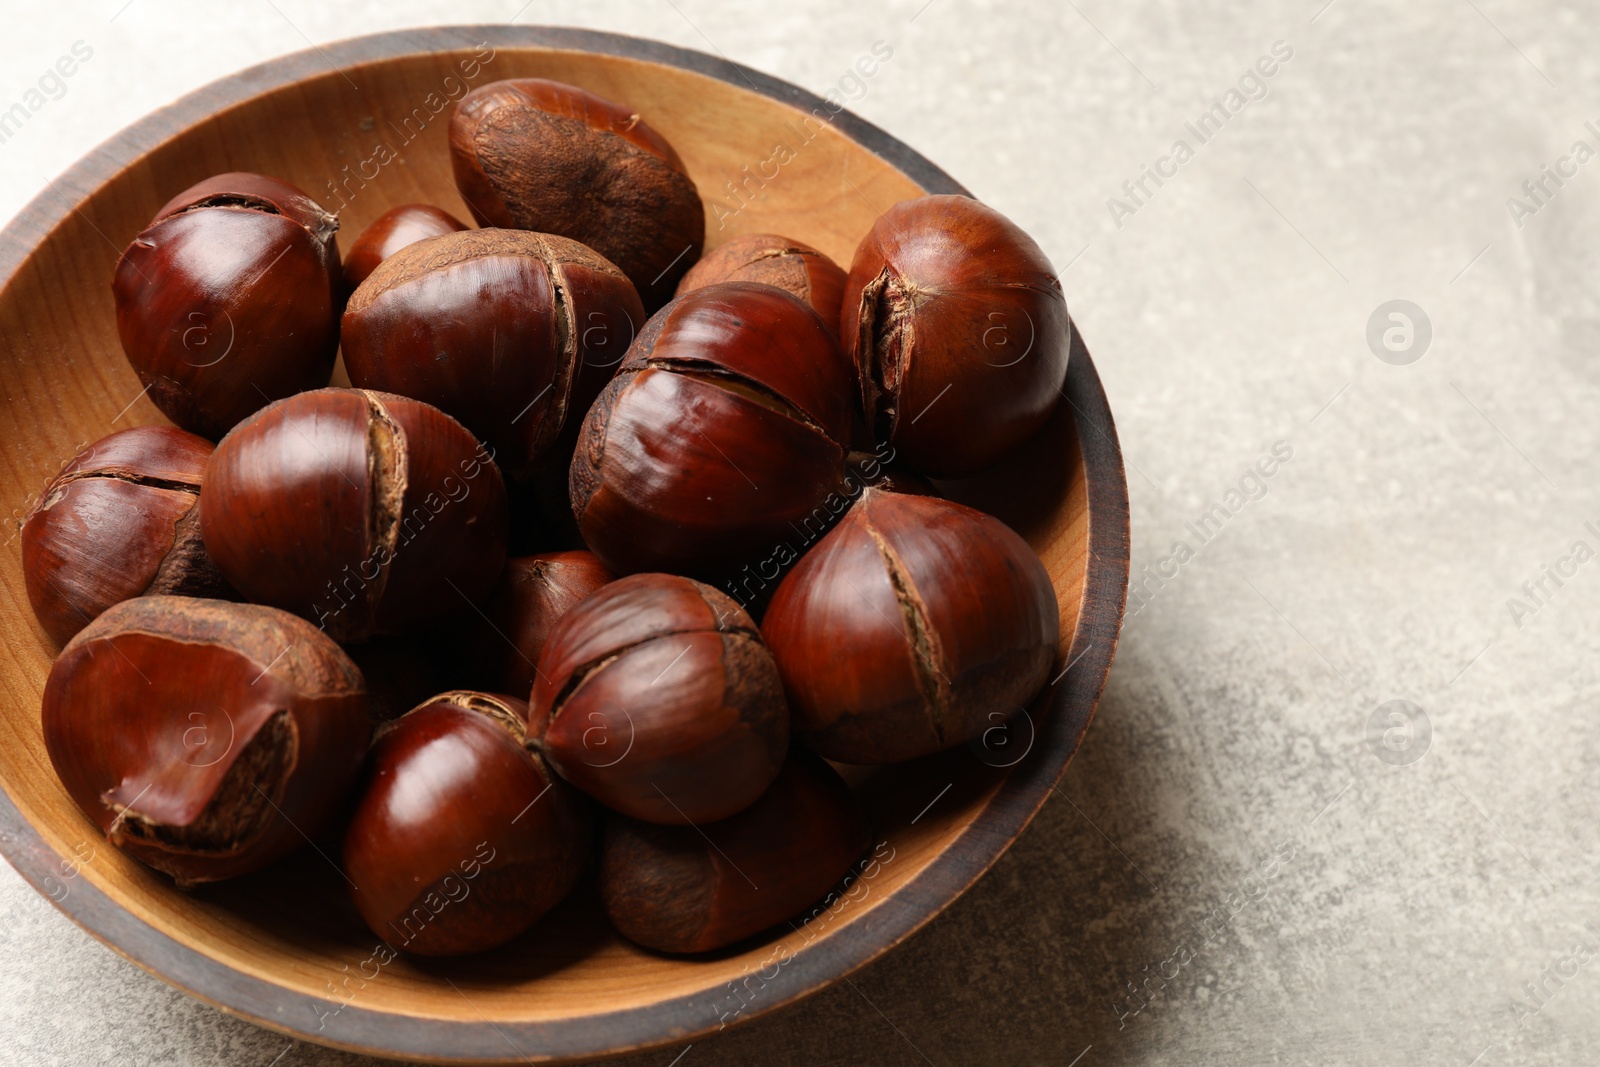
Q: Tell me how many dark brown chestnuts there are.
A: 15